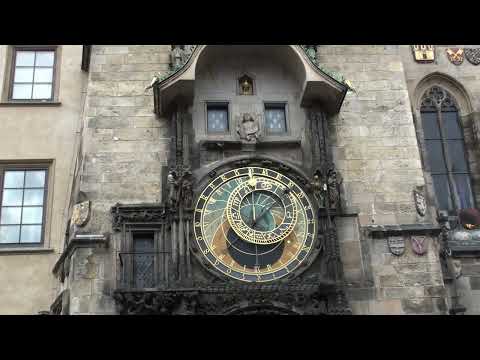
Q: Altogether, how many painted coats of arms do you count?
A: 7